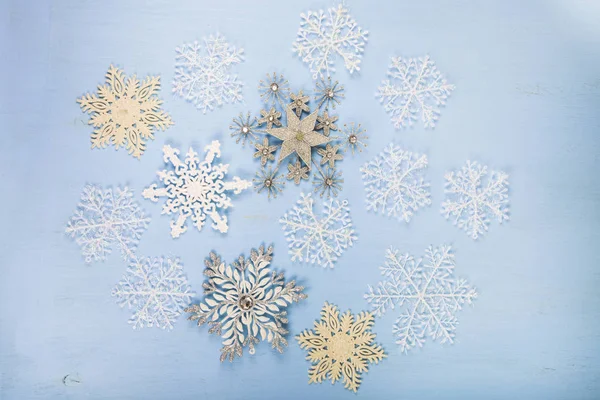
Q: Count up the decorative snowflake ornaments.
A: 14